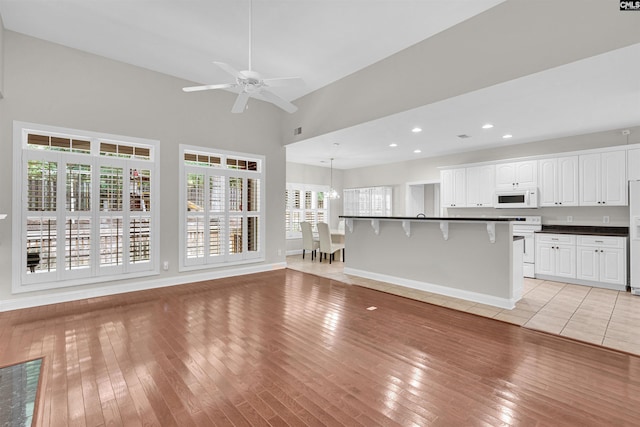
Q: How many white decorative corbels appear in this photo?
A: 5